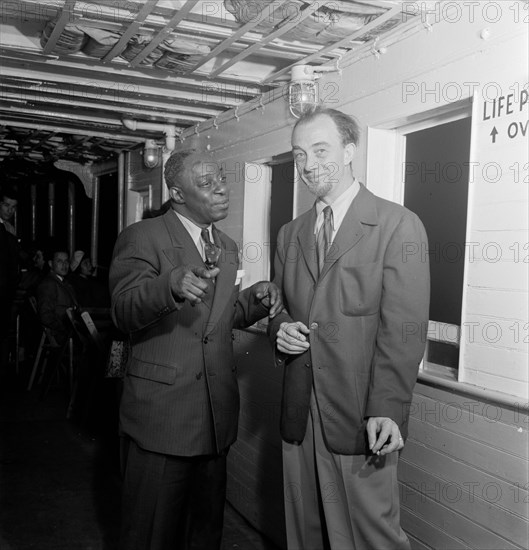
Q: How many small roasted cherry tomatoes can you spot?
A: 0